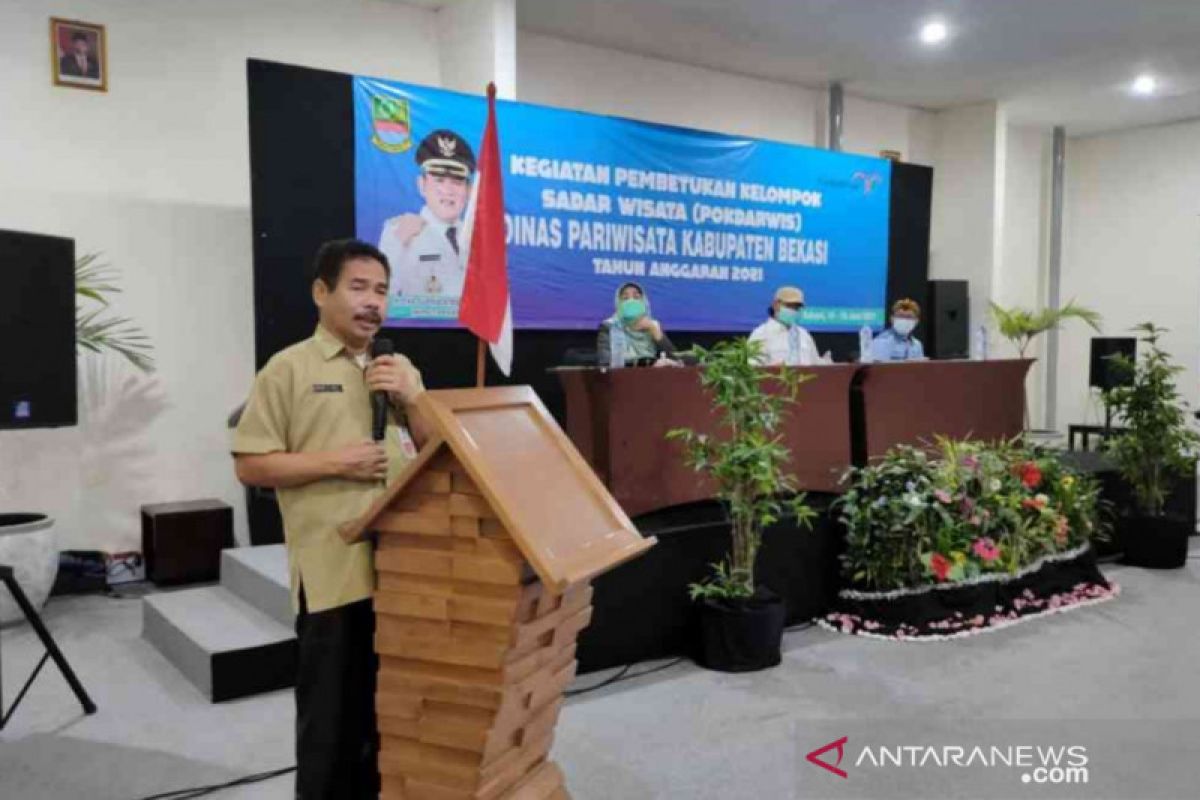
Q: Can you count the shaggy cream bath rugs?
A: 0